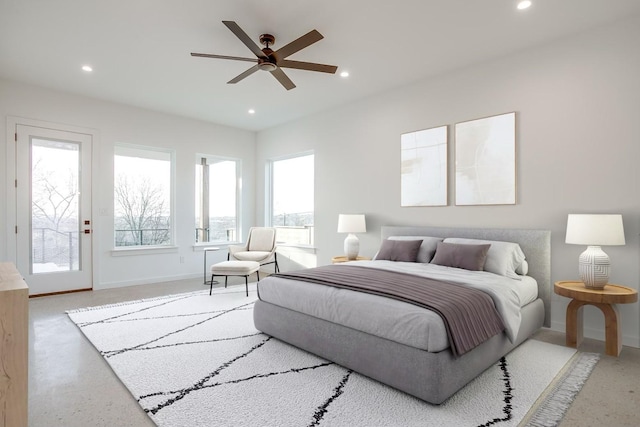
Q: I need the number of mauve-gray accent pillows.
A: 2